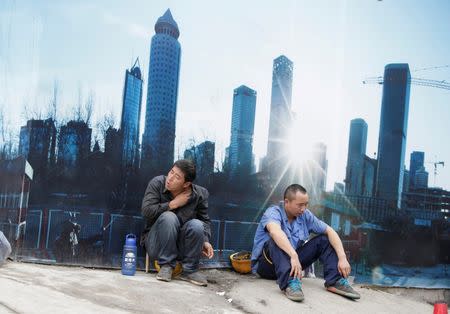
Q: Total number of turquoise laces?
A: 2